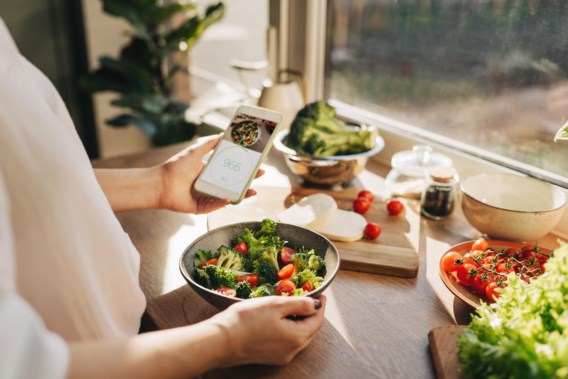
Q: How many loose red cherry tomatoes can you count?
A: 4